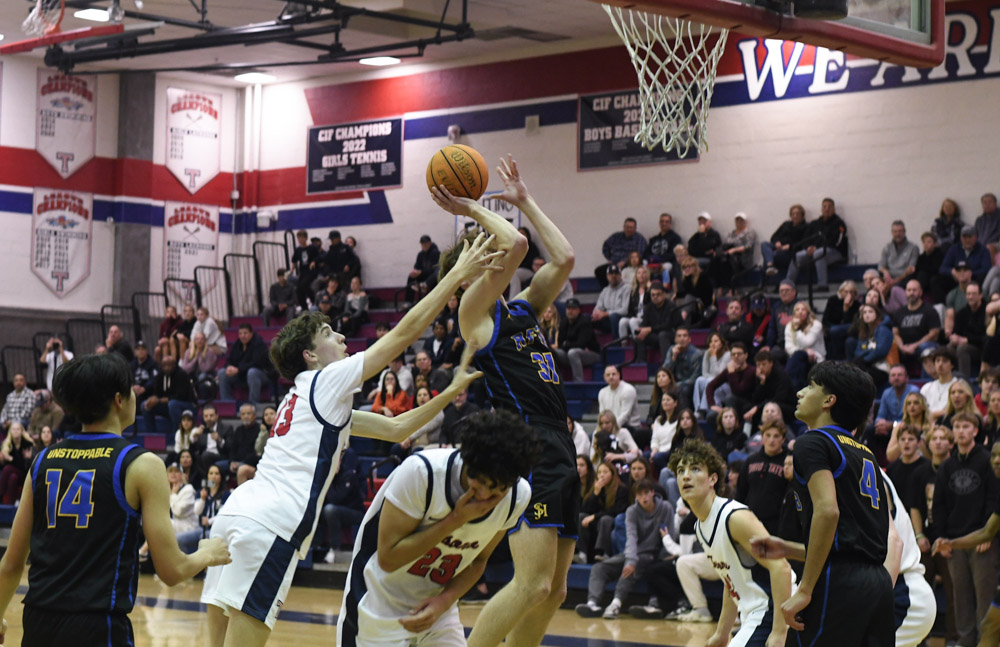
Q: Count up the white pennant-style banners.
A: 4